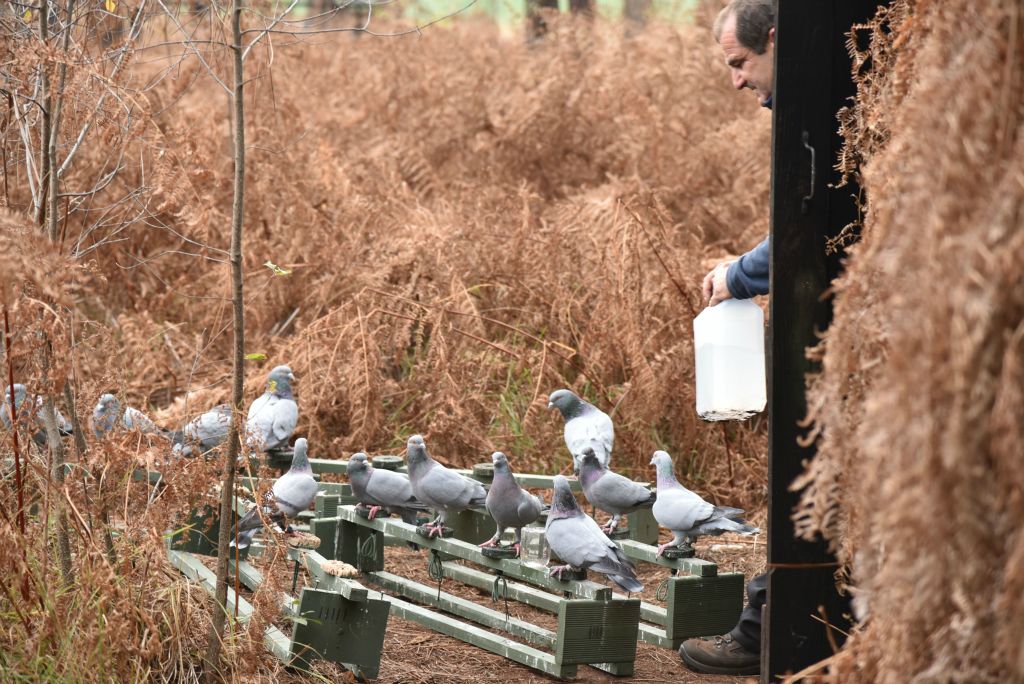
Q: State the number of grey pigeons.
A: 12